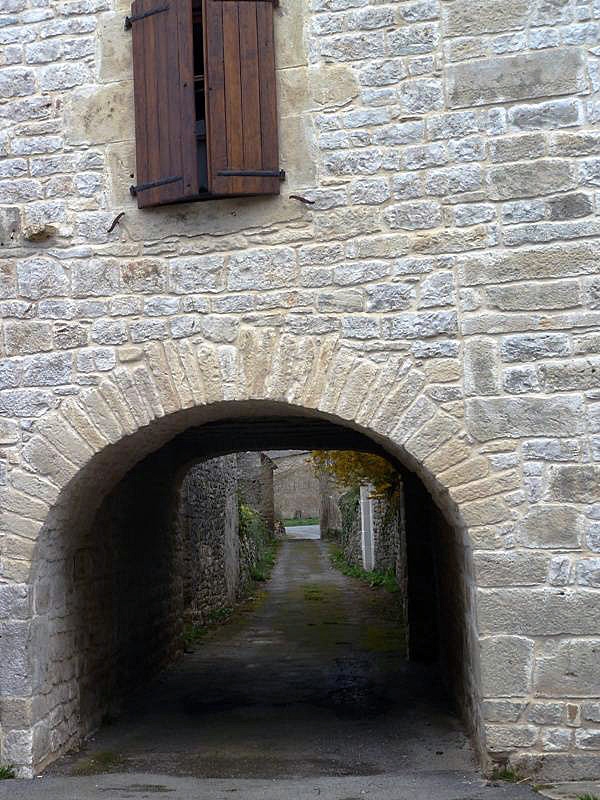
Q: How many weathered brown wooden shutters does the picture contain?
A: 2